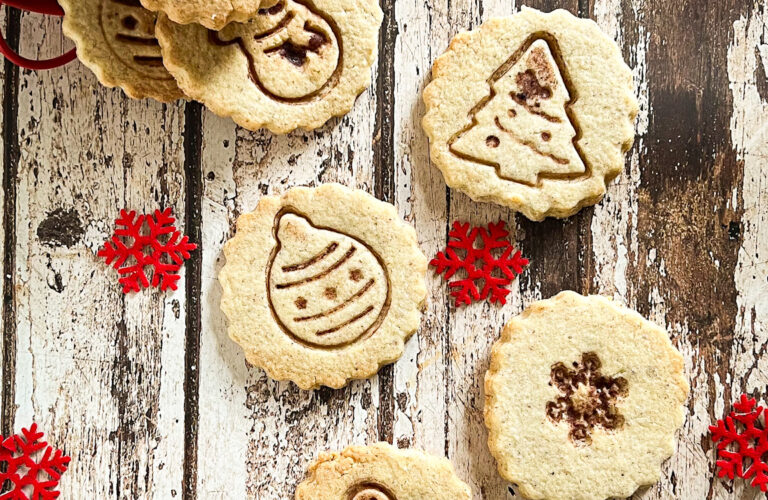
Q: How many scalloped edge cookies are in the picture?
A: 7